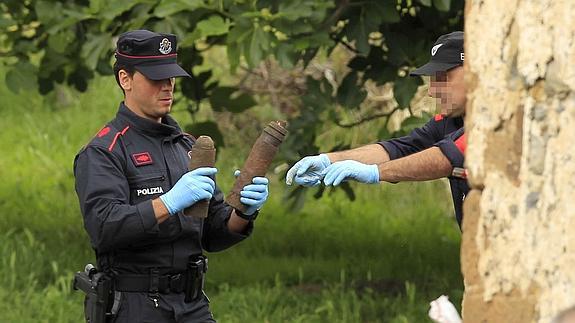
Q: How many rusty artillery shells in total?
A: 2